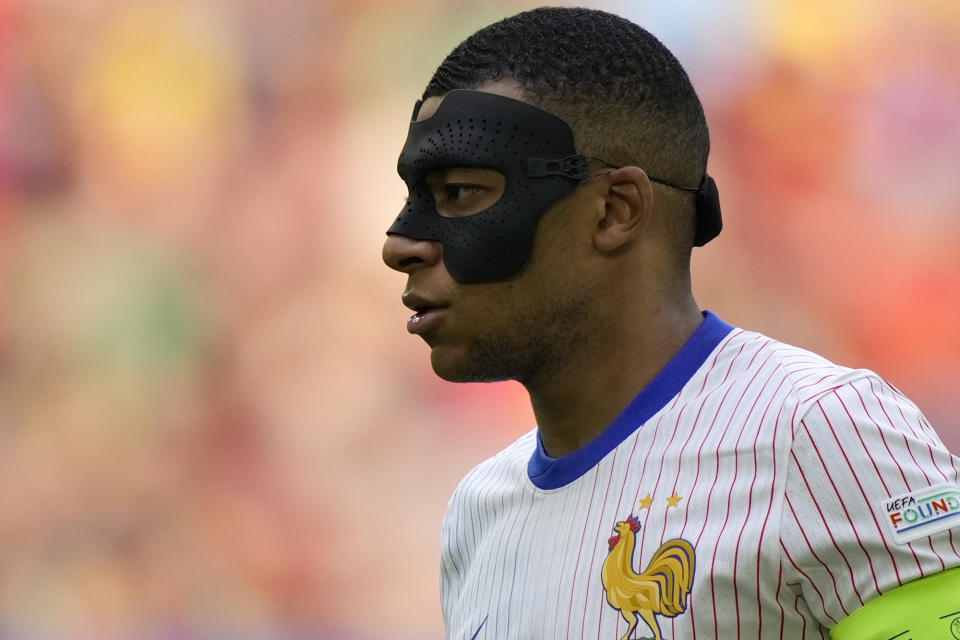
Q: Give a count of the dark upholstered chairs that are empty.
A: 0